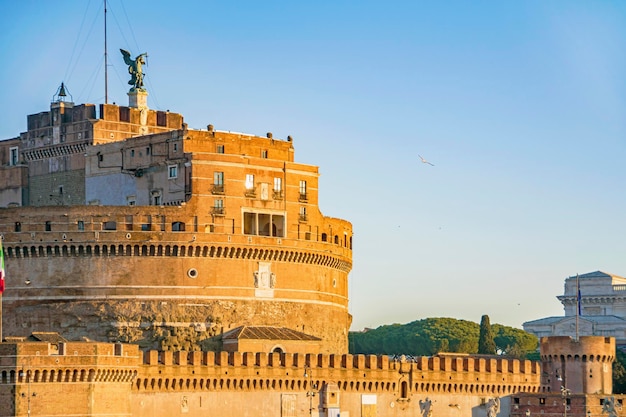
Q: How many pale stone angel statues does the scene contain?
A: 3